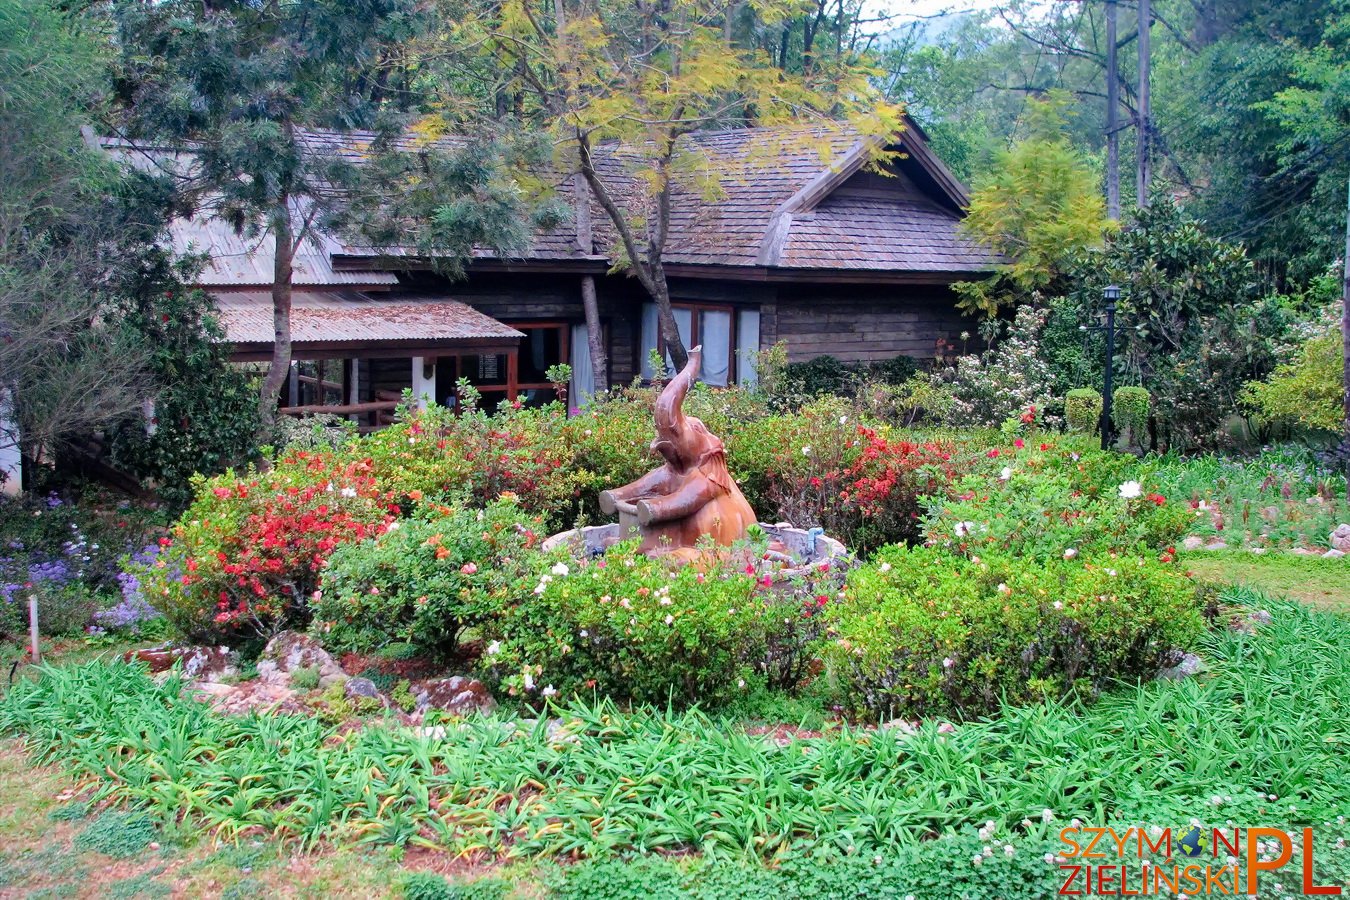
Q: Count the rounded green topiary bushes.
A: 2